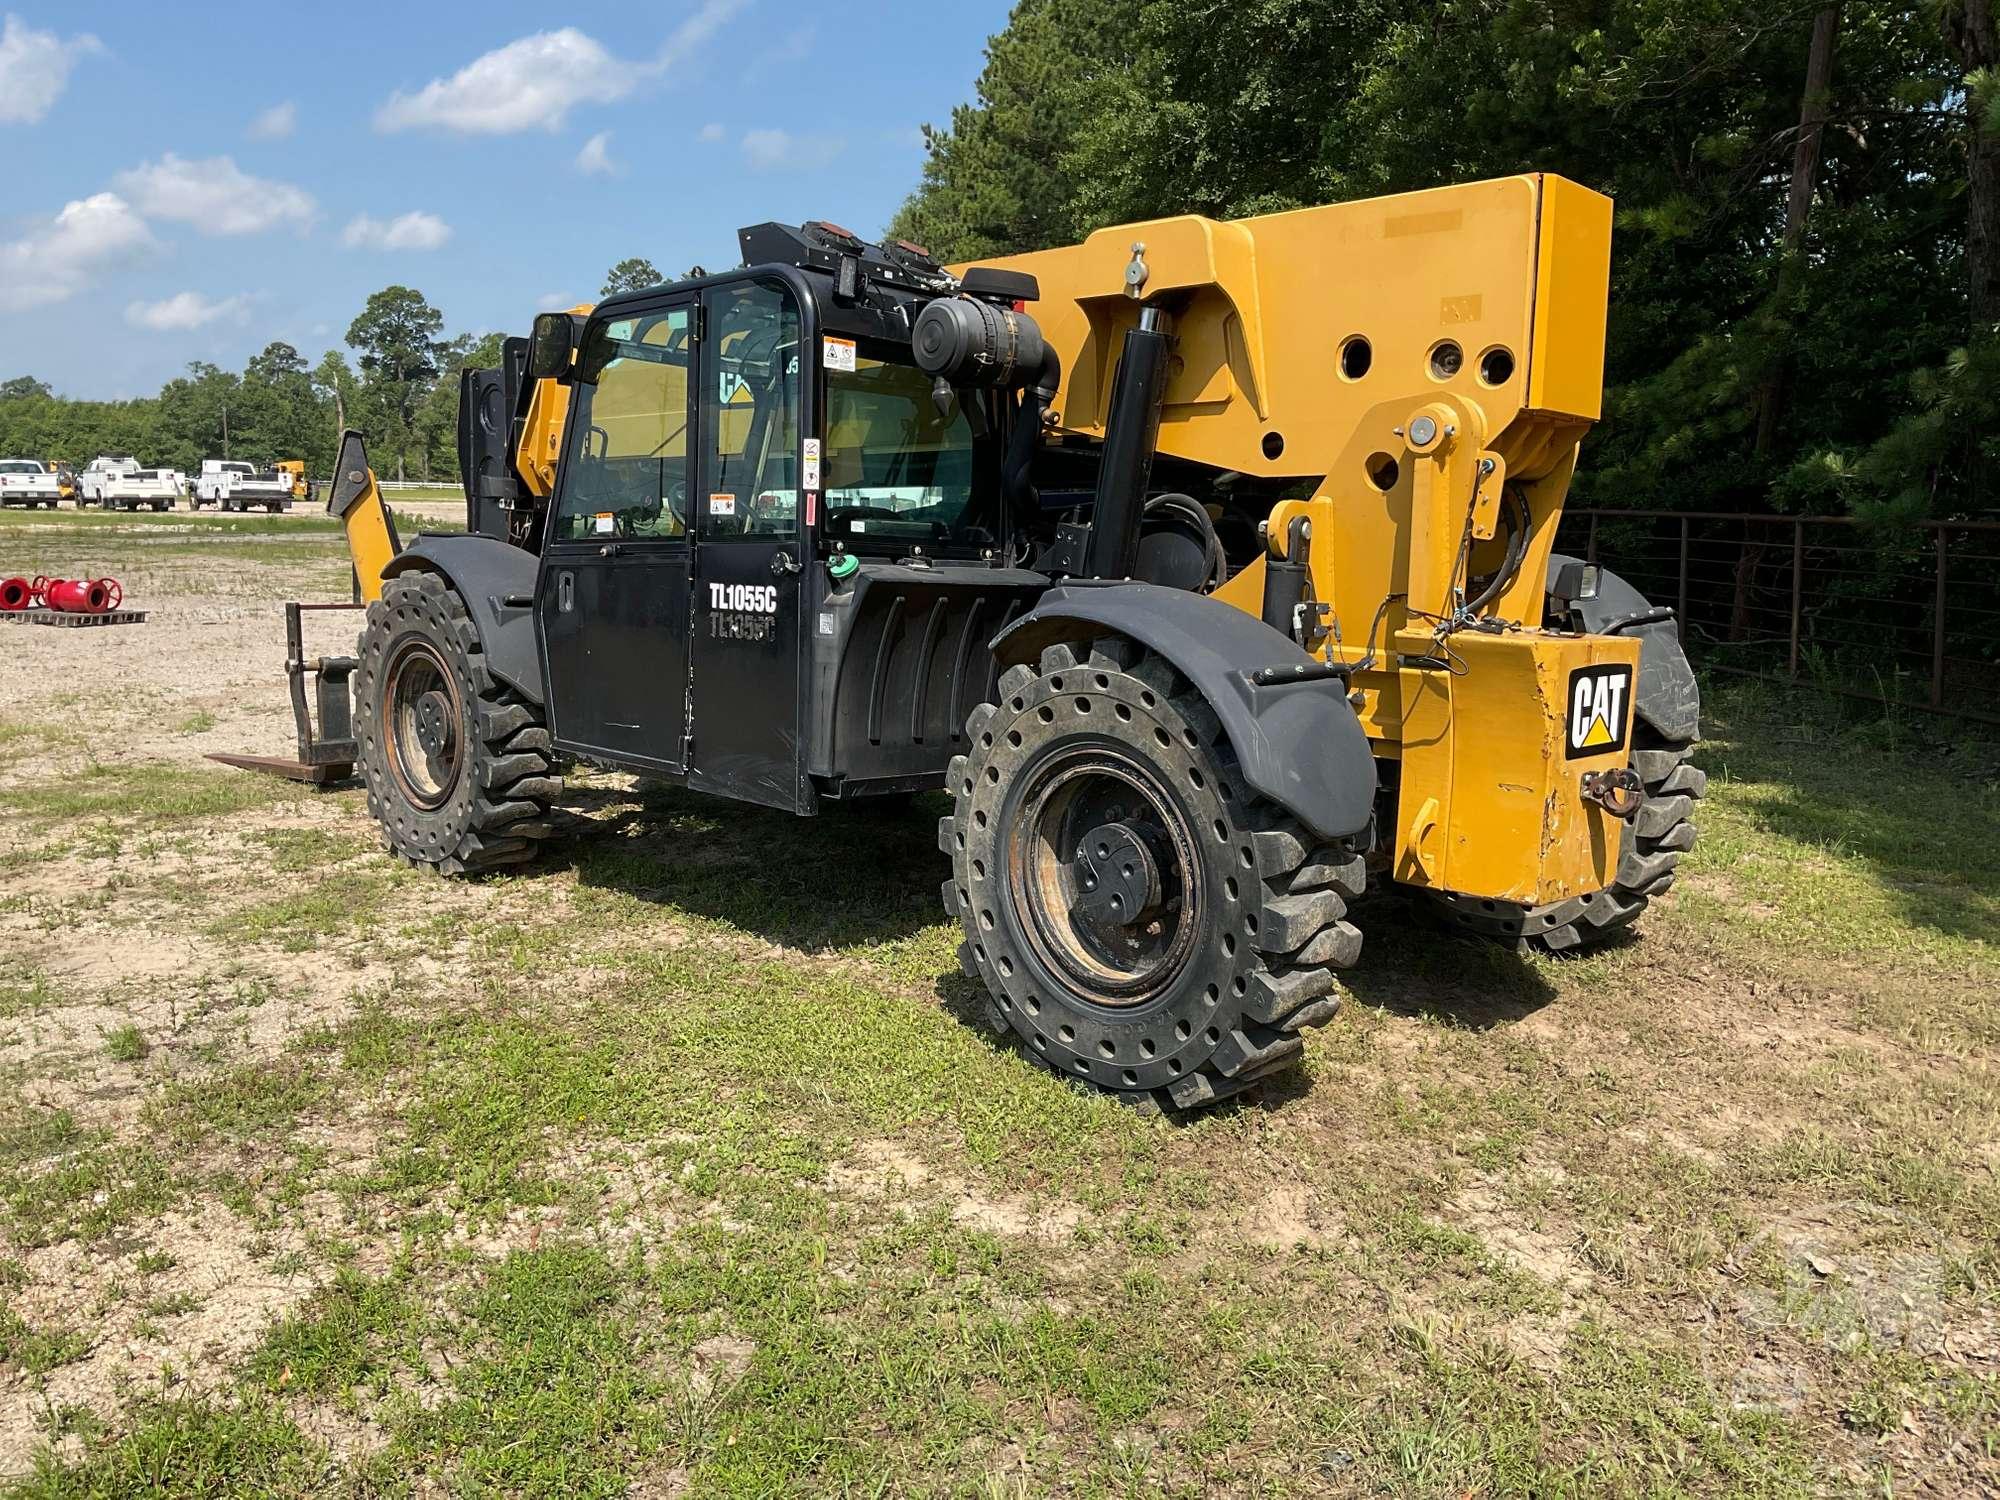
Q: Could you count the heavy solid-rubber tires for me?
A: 3